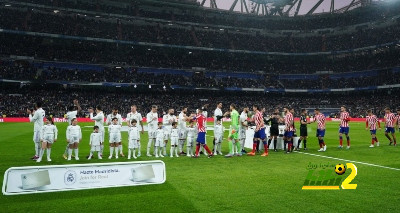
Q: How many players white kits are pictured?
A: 11